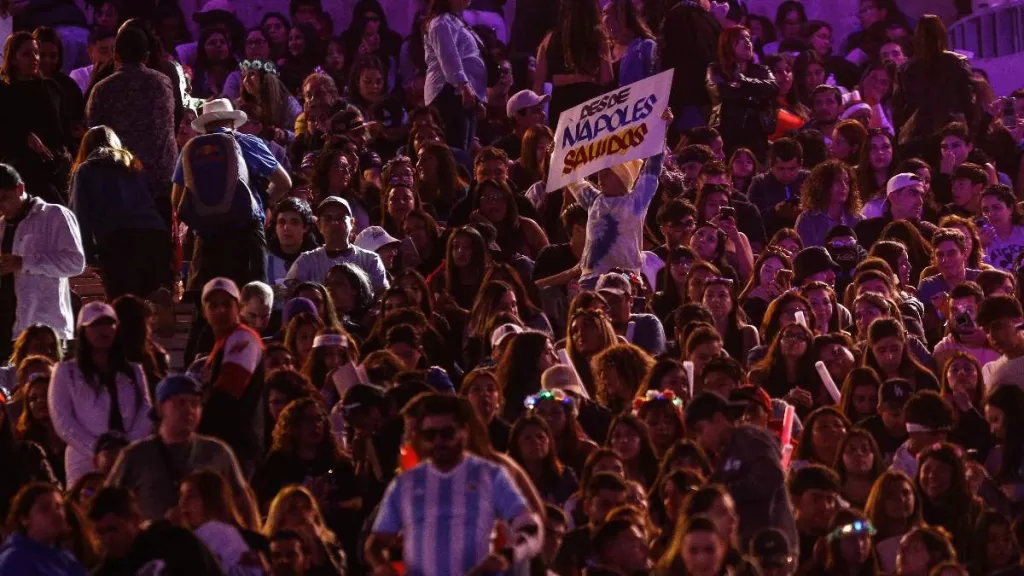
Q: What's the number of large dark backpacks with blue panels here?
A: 1